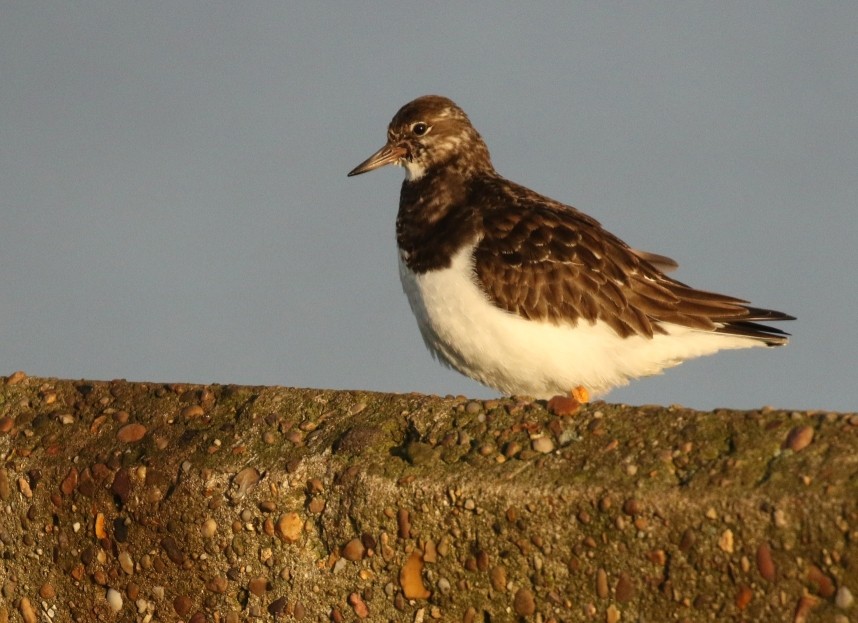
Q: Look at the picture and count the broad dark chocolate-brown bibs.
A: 1